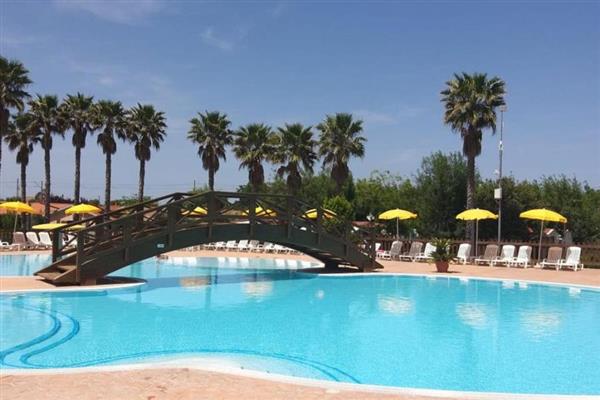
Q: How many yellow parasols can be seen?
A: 9